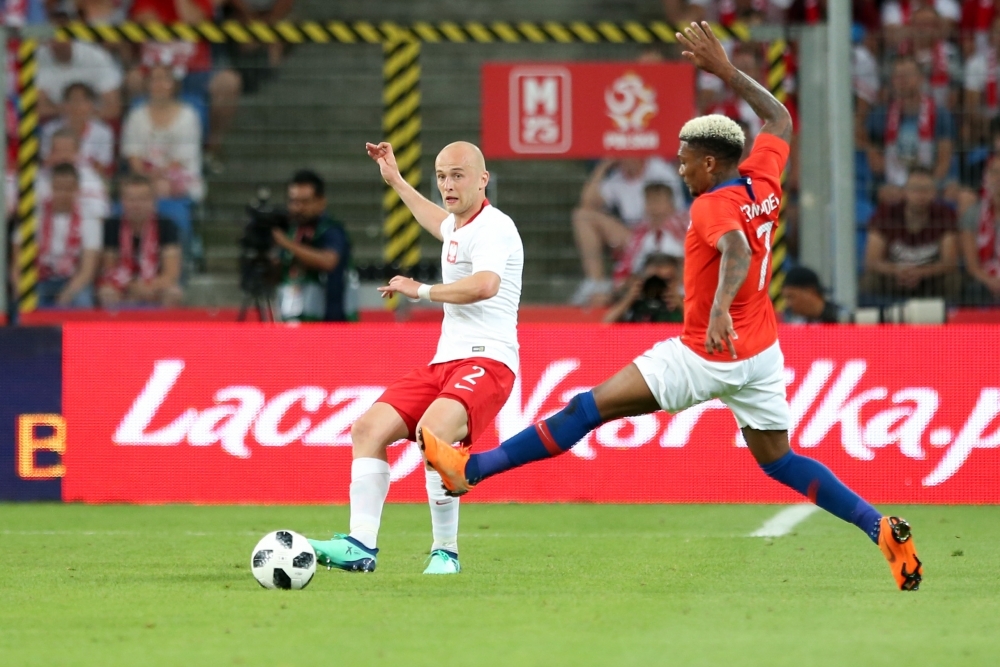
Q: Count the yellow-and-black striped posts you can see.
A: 3